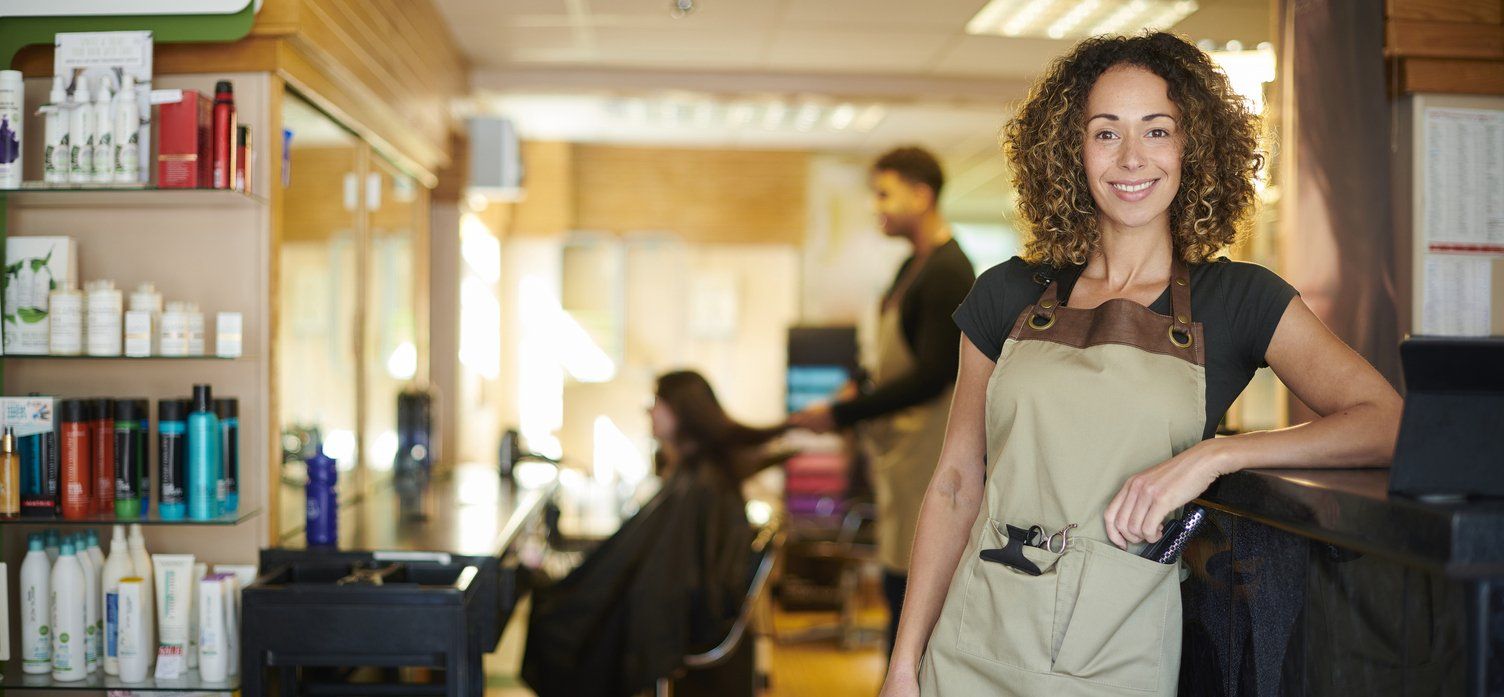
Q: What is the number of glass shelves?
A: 4